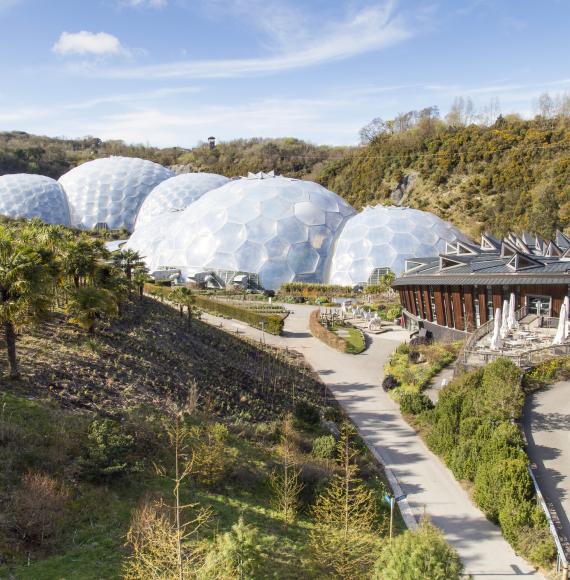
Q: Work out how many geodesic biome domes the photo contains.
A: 5